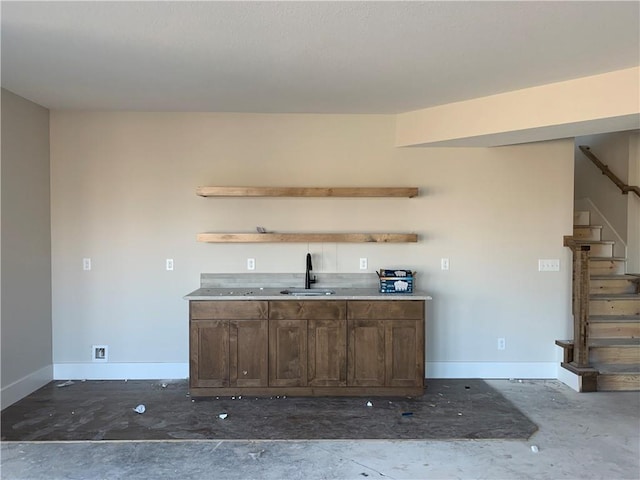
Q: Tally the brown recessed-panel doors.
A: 6